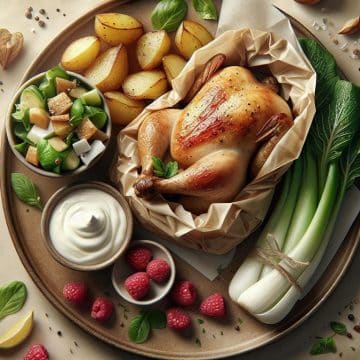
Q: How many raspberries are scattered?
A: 6